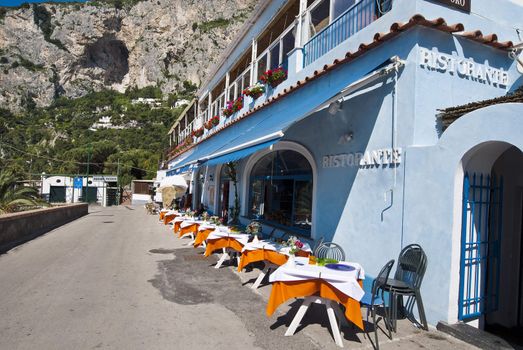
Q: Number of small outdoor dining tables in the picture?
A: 8